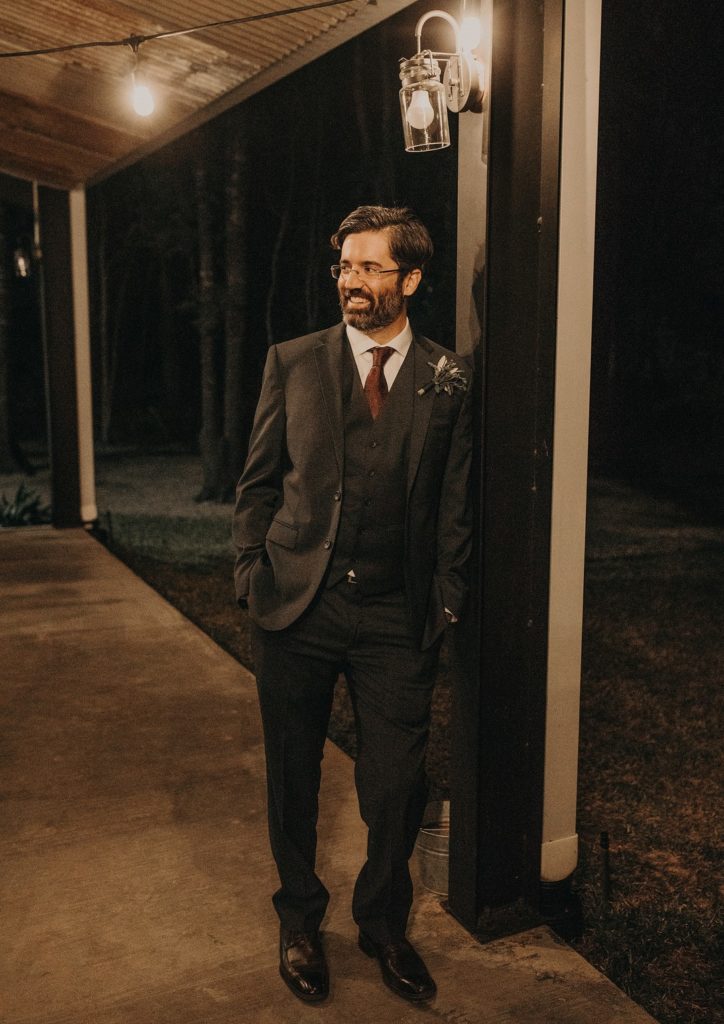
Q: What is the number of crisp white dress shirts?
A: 1